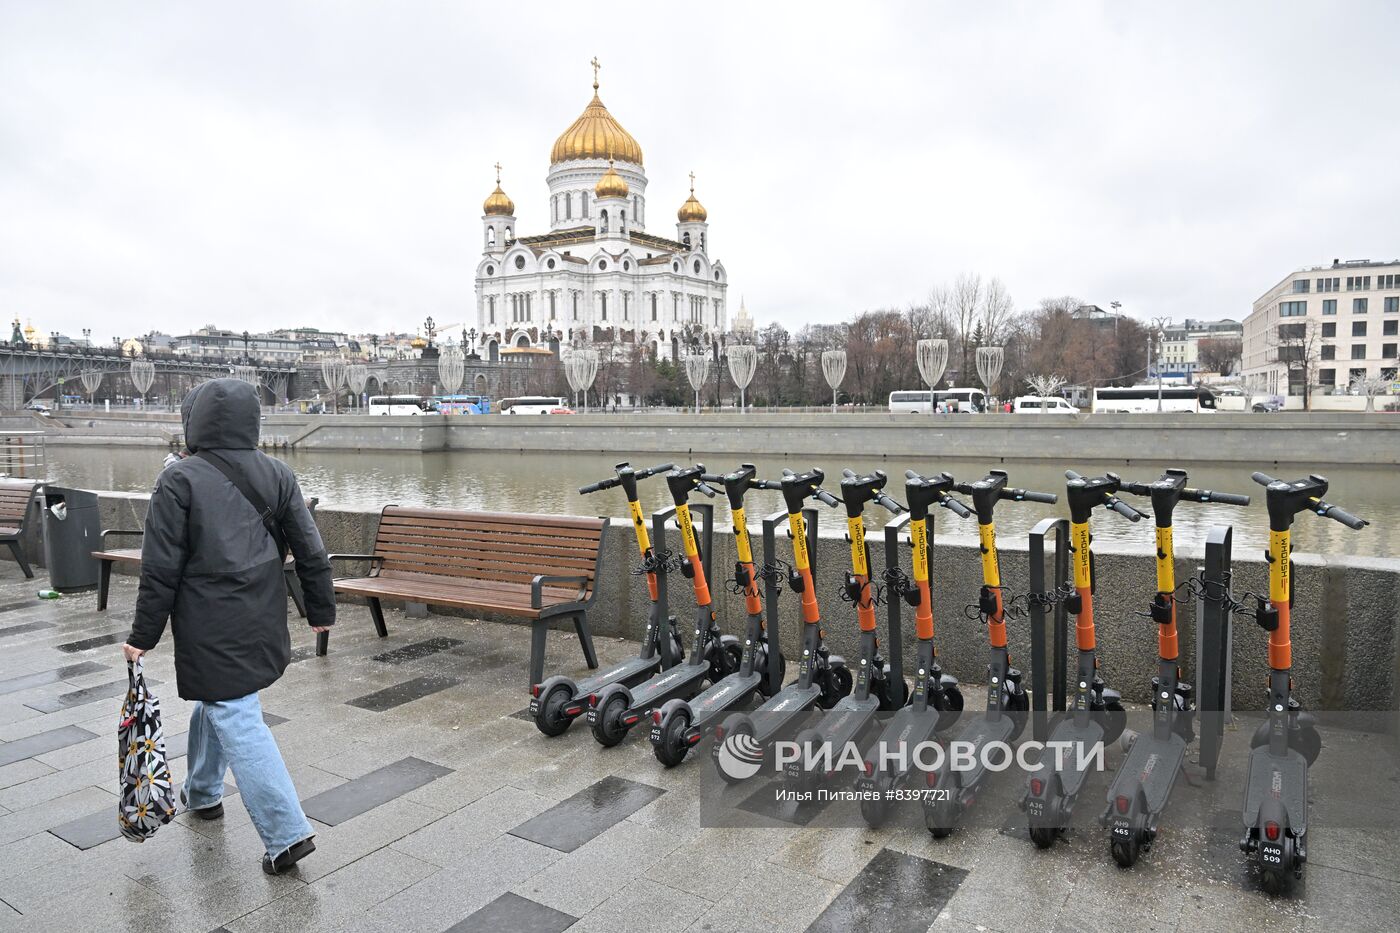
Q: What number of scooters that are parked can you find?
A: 10